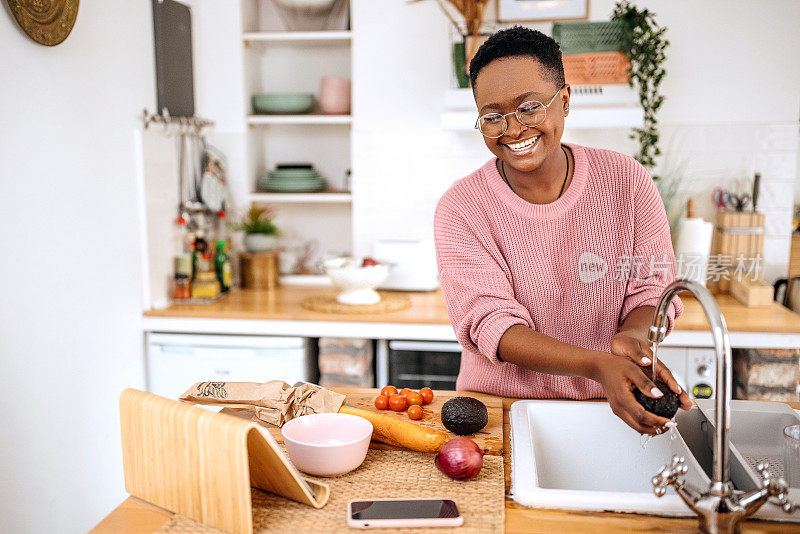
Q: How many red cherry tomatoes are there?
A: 7